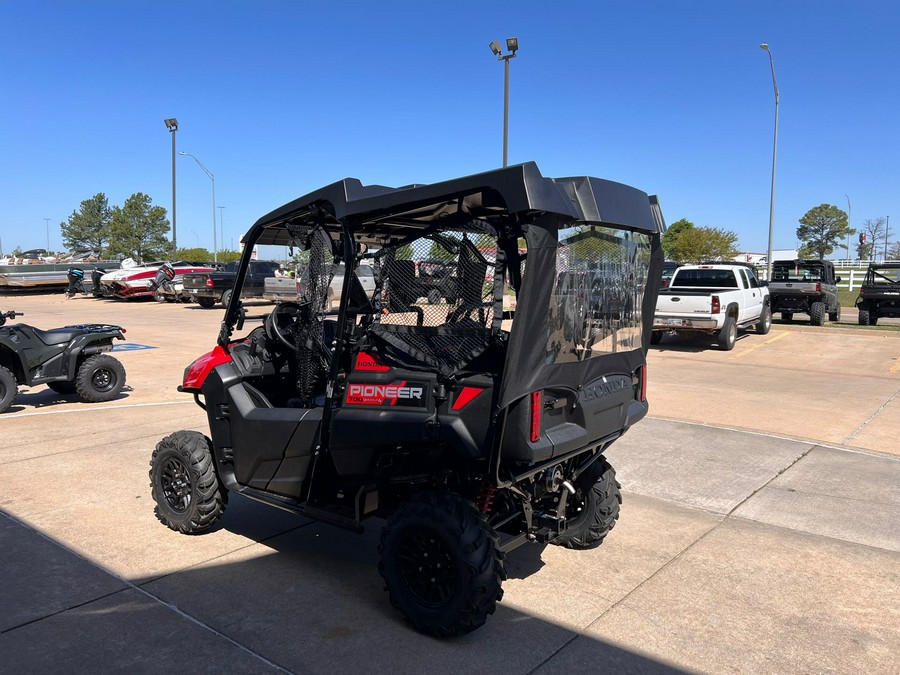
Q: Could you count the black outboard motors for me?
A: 3